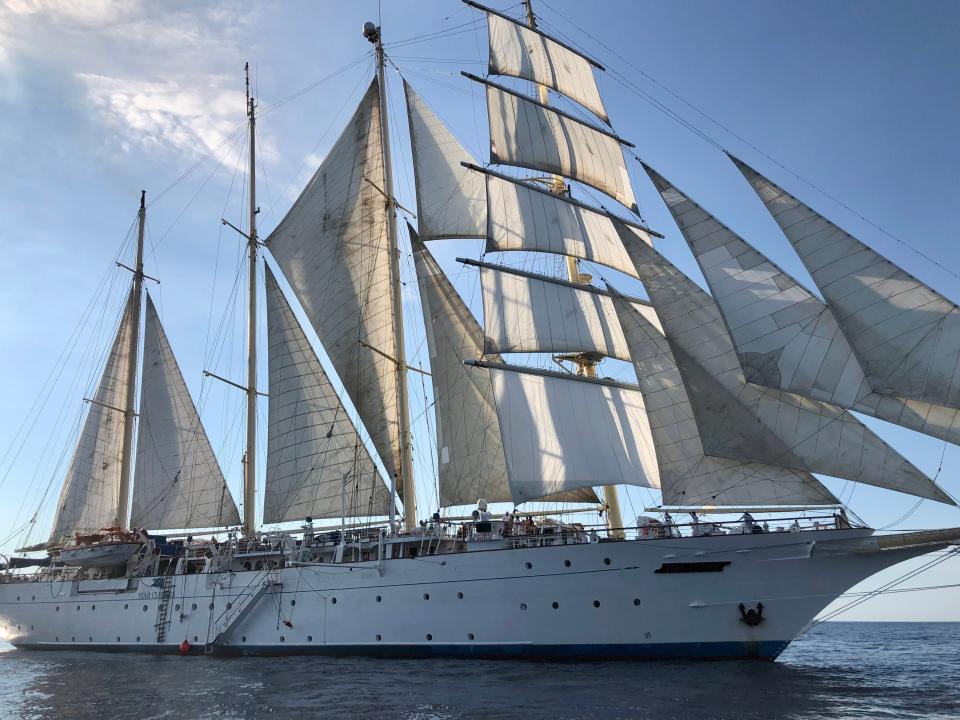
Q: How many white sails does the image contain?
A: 15